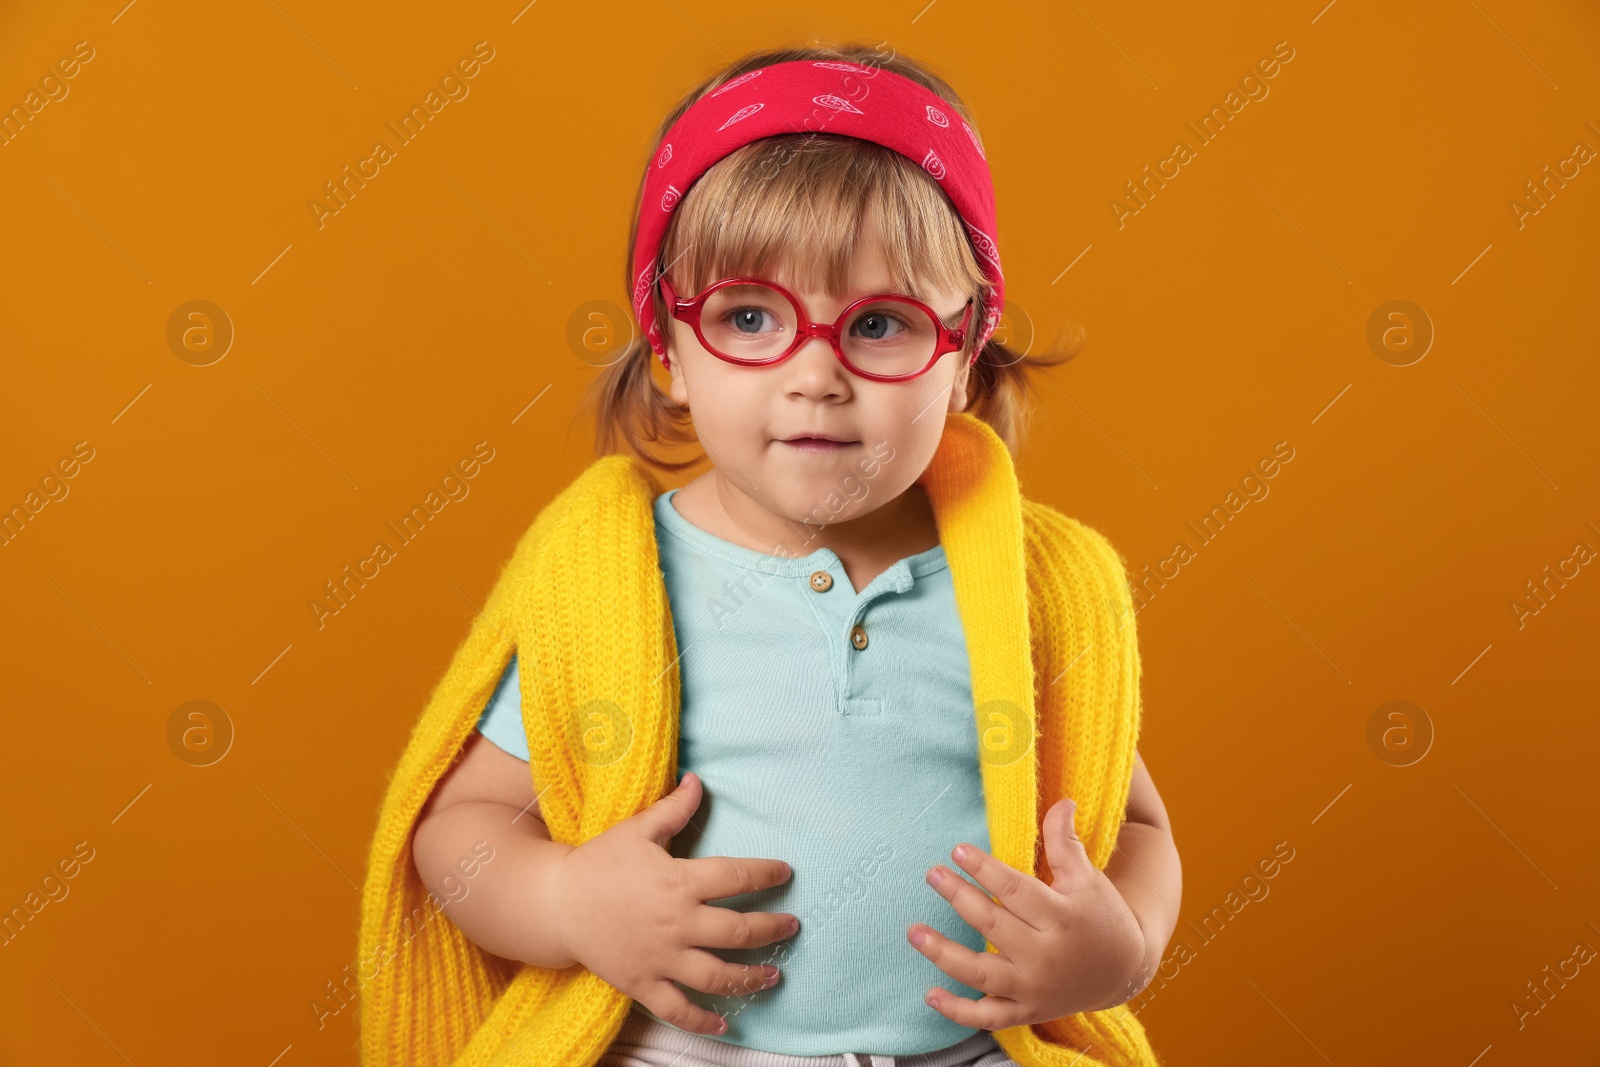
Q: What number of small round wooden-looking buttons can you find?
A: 2